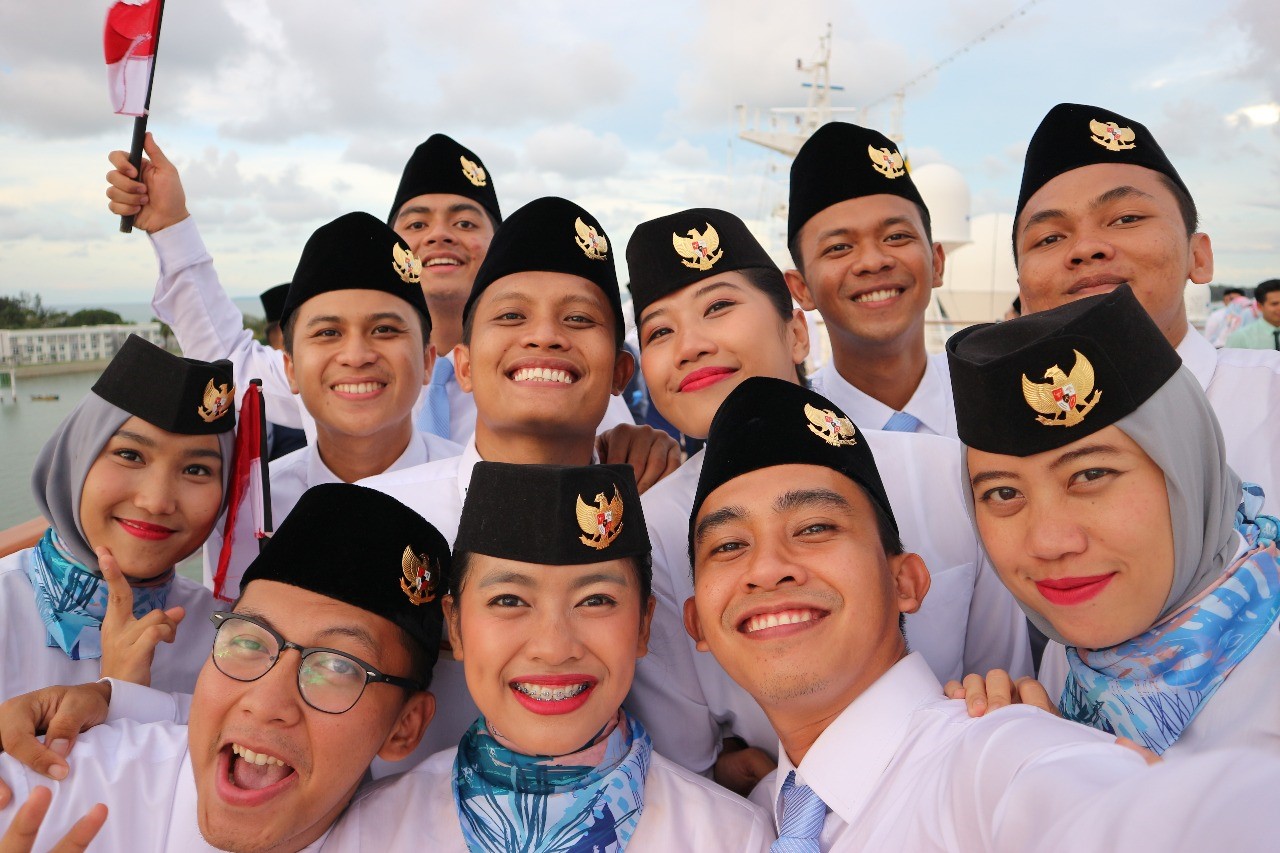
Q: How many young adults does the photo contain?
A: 11